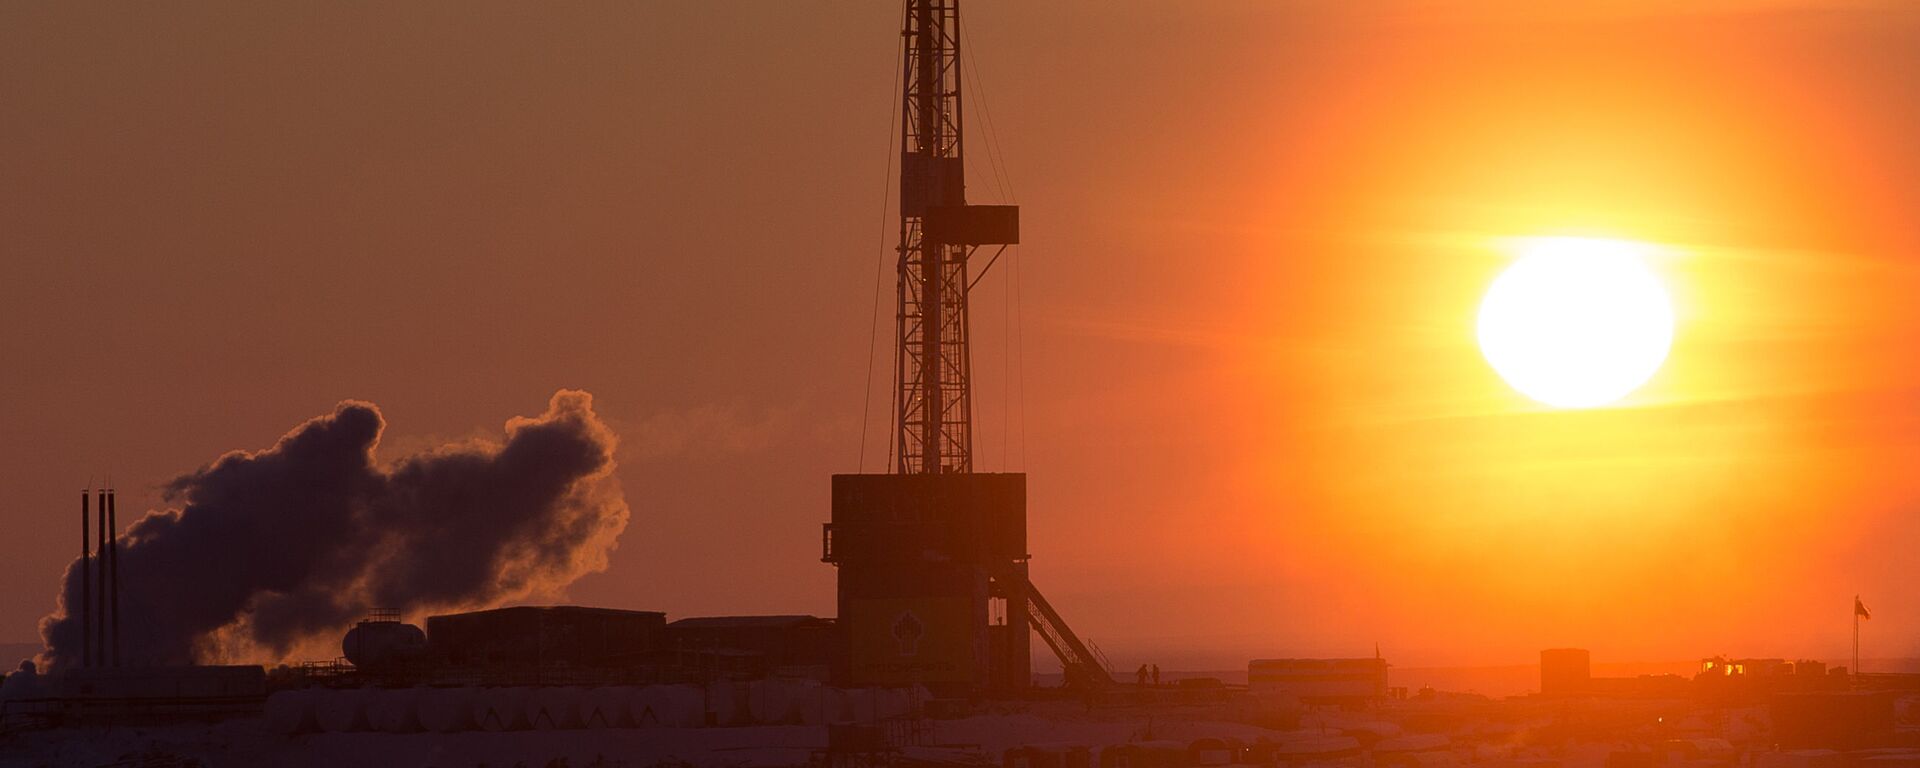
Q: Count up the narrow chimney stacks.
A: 3